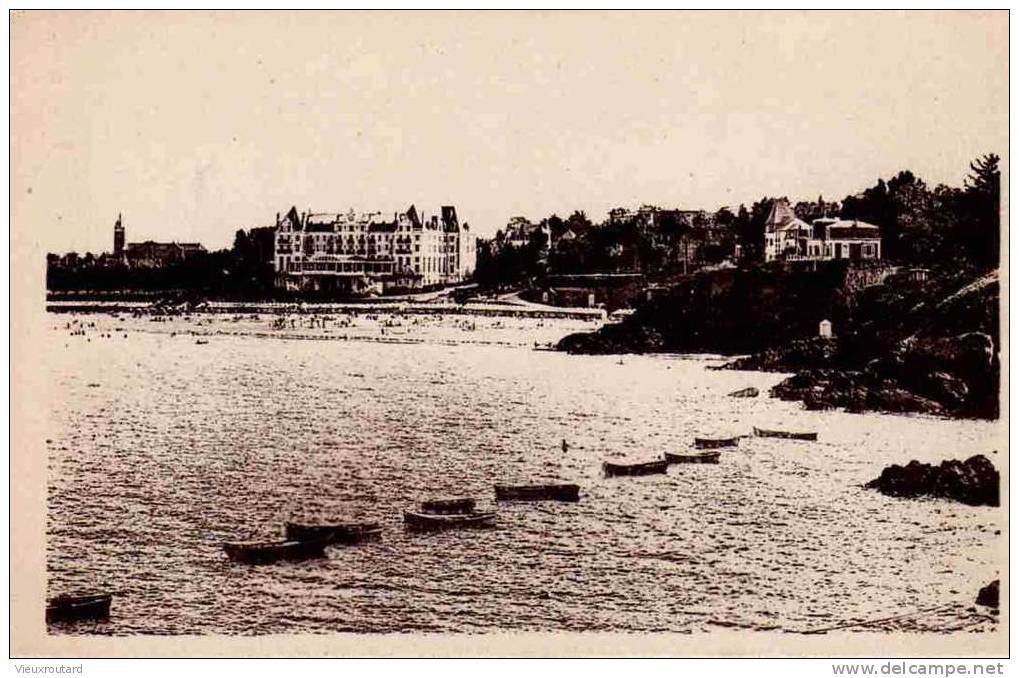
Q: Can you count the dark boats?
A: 10